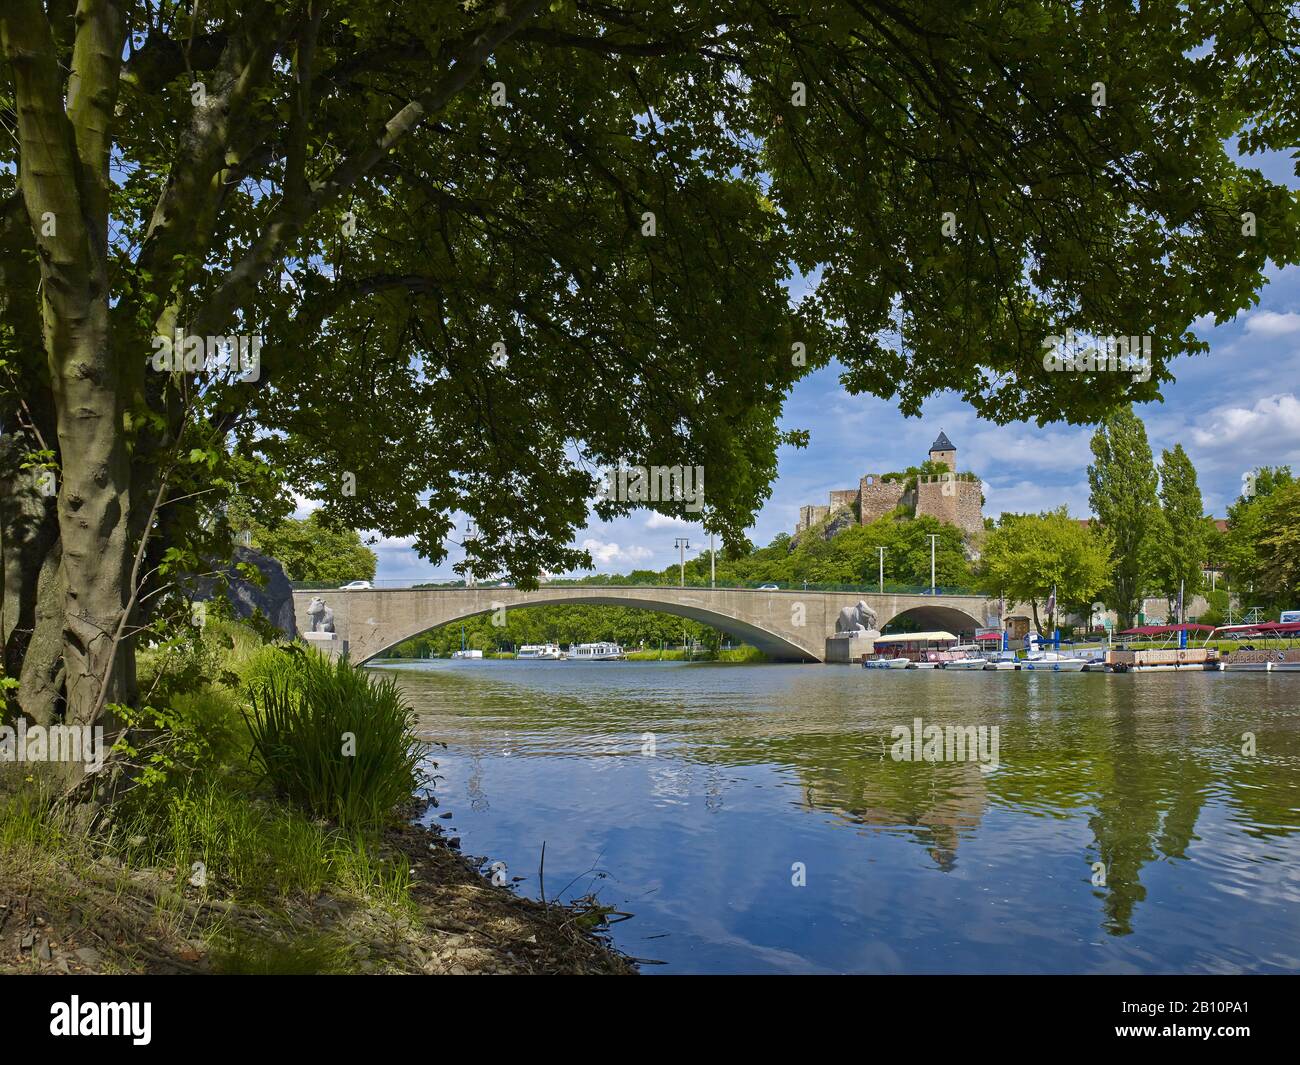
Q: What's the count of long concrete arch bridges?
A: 1